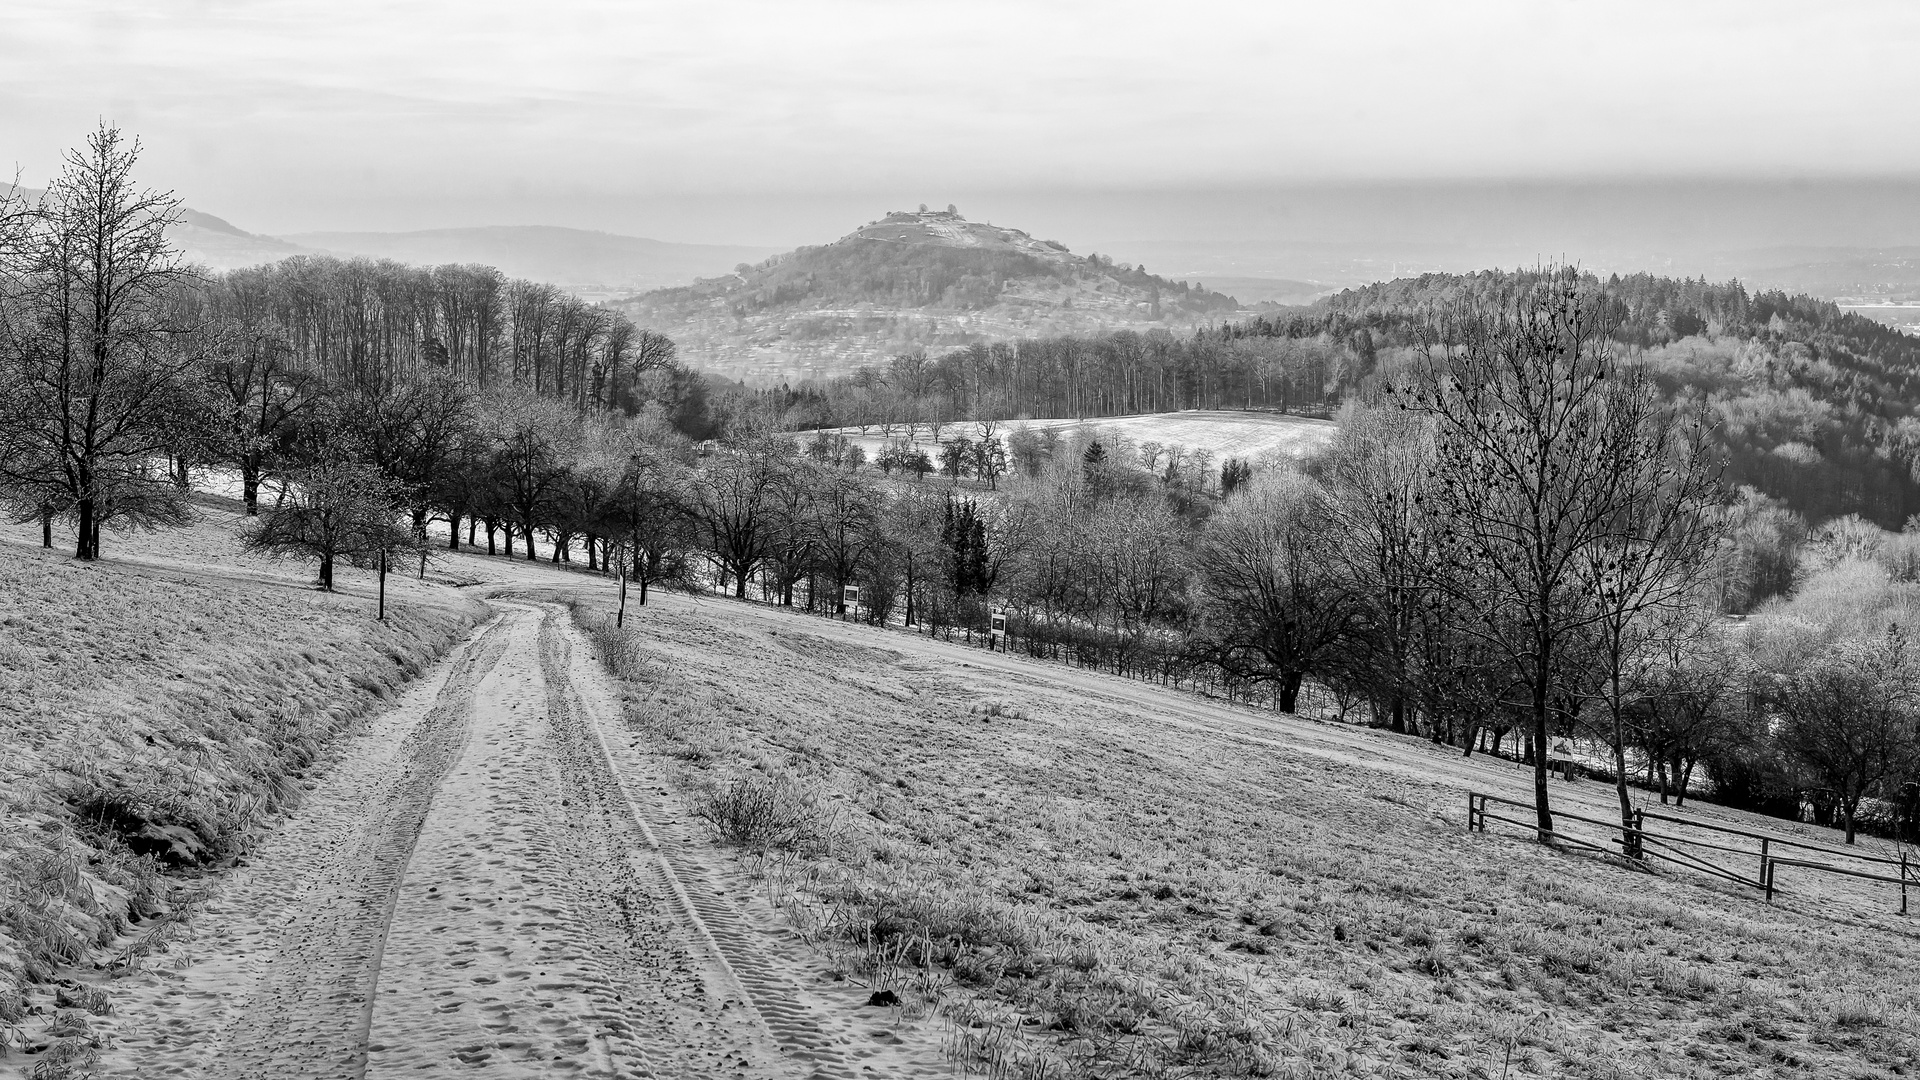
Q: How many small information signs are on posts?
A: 3